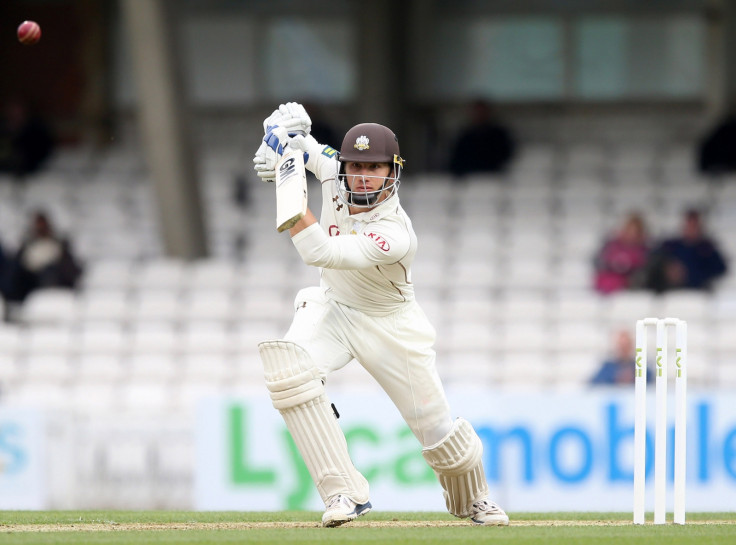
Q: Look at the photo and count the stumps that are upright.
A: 3